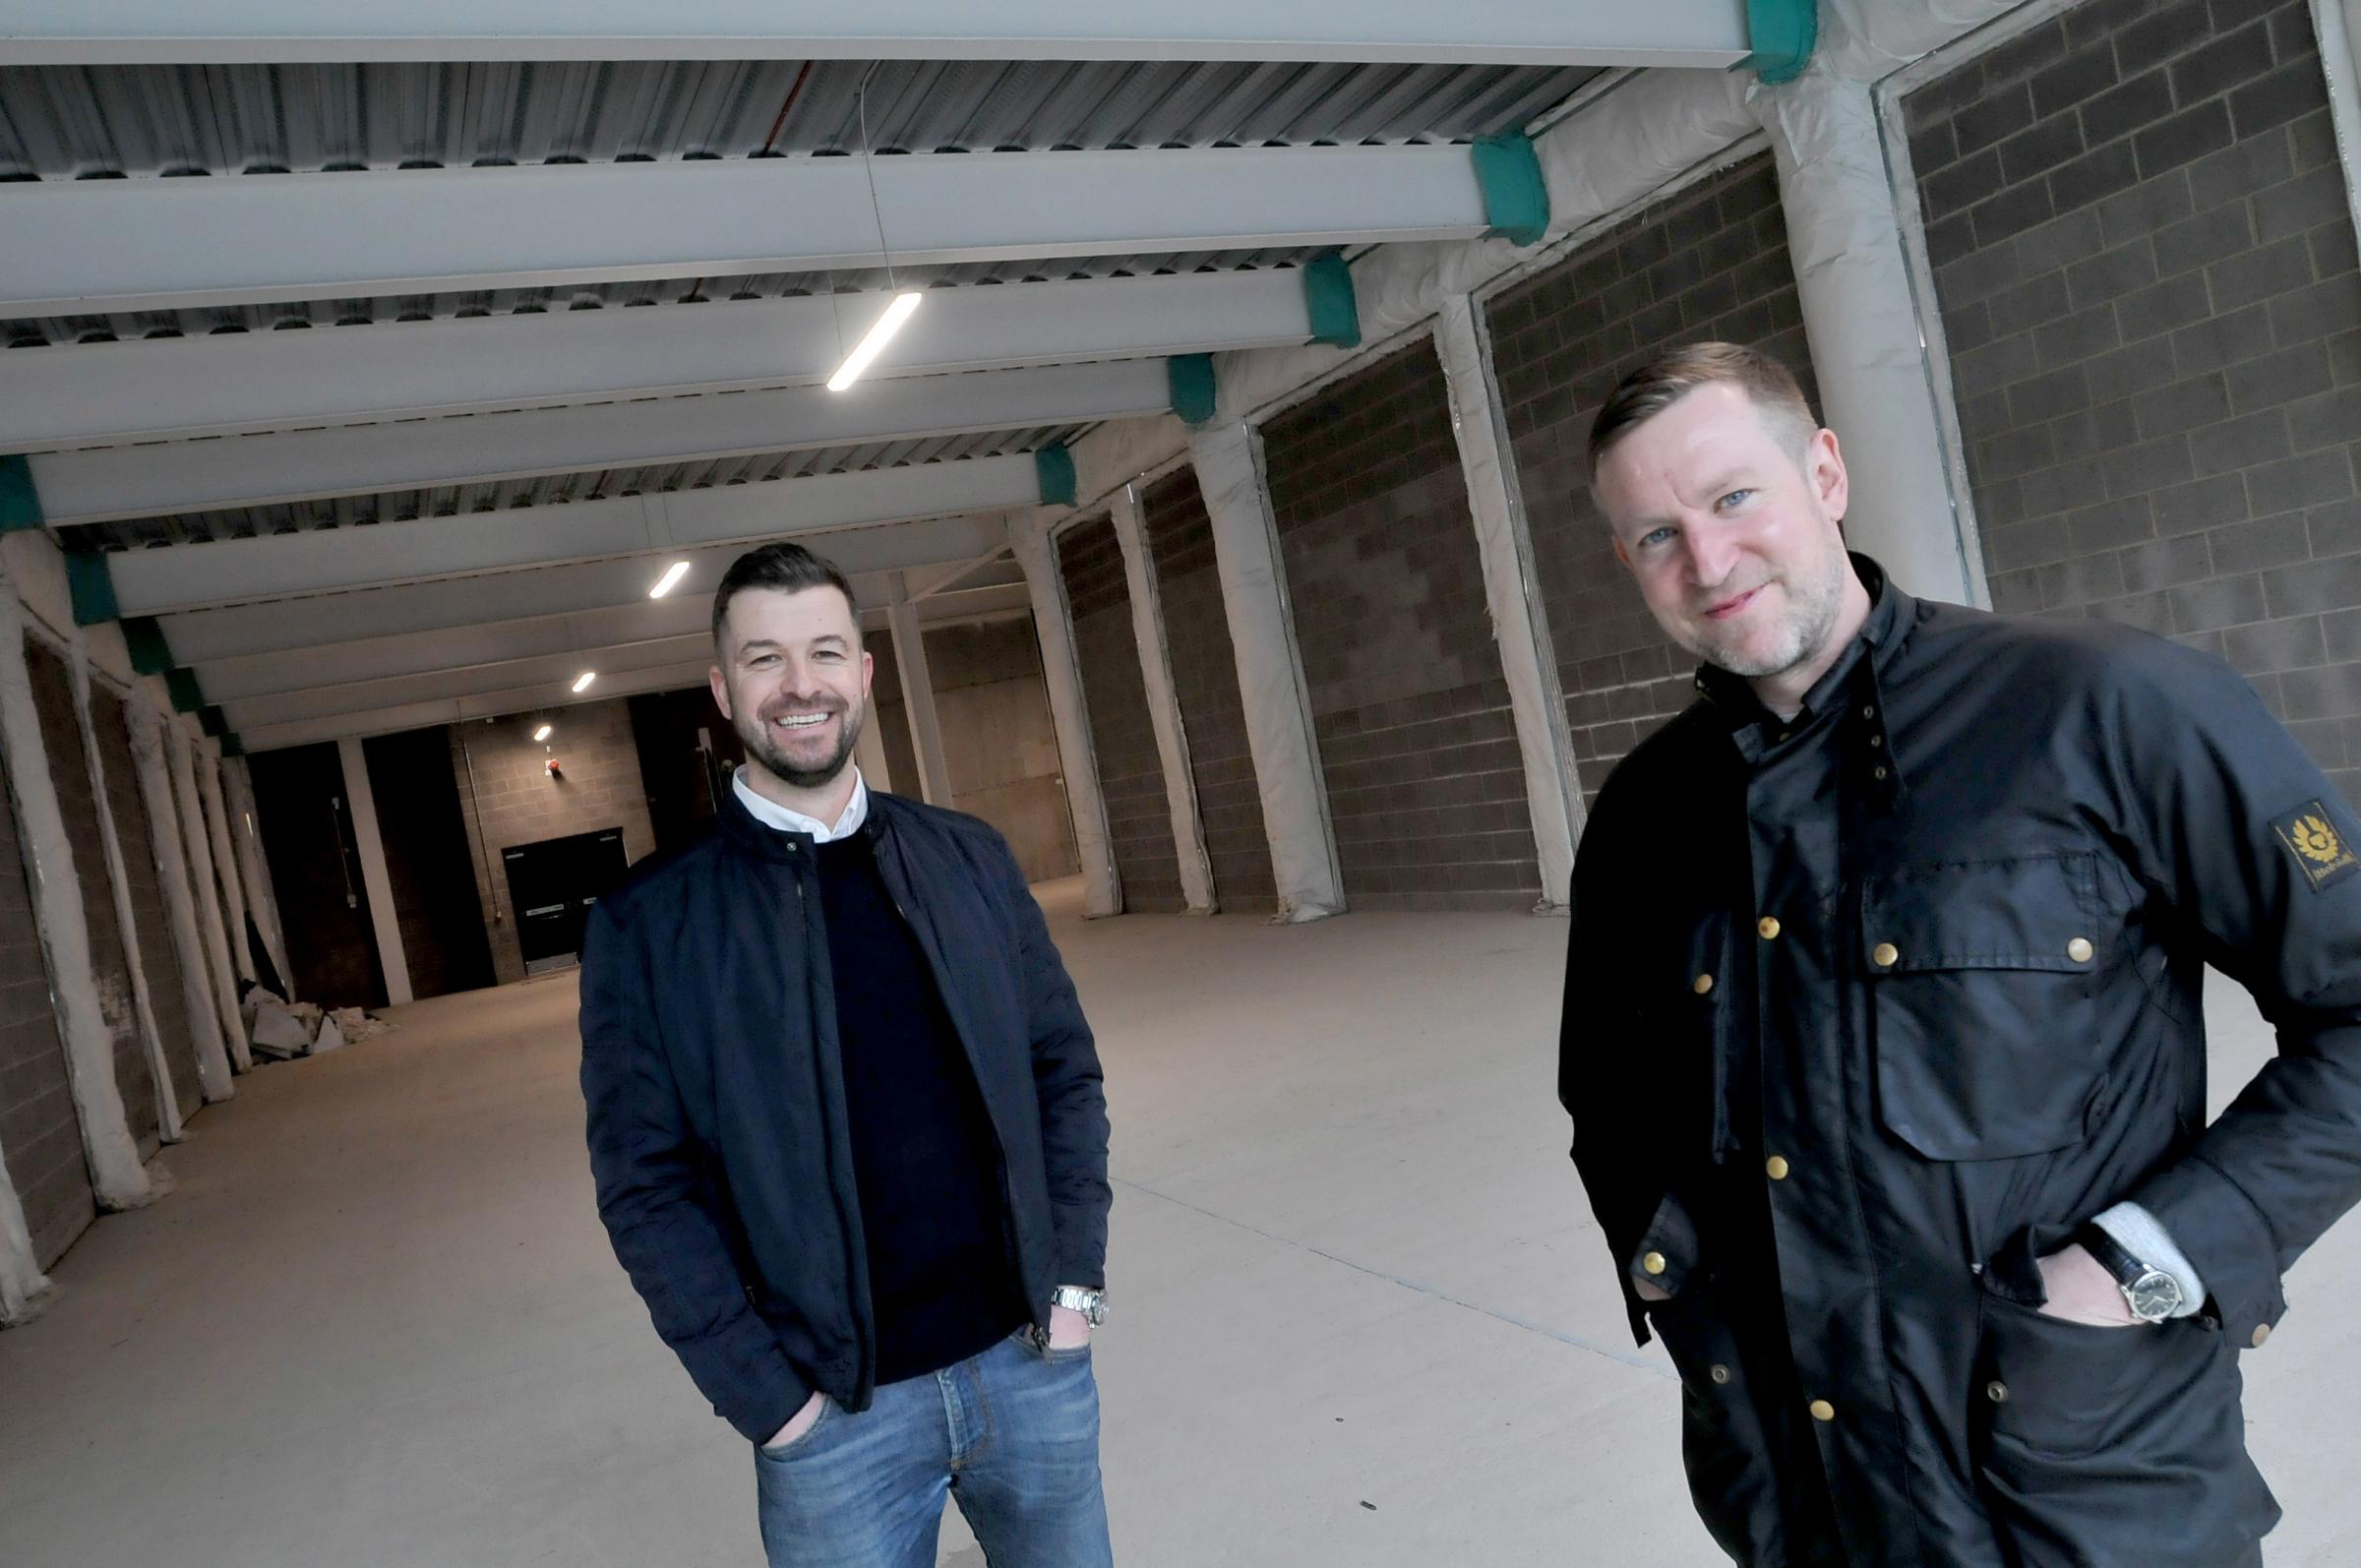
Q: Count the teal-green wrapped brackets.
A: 11